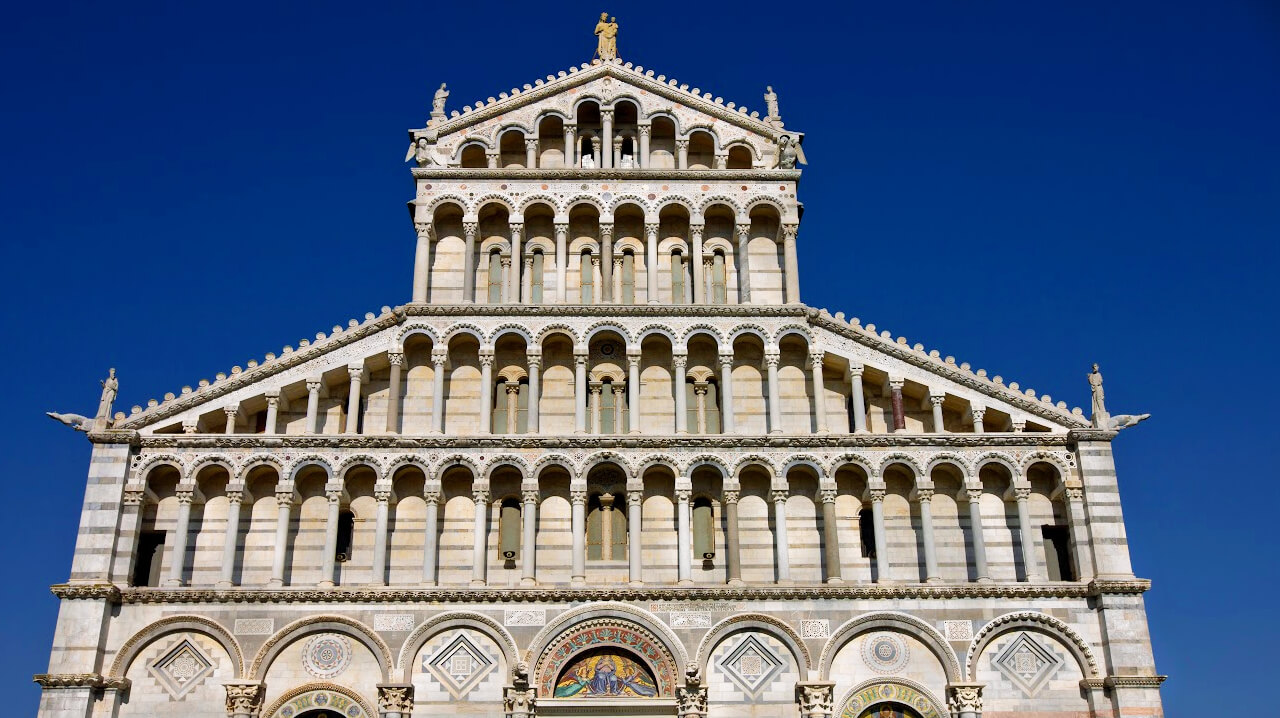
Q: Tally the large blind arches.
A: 7